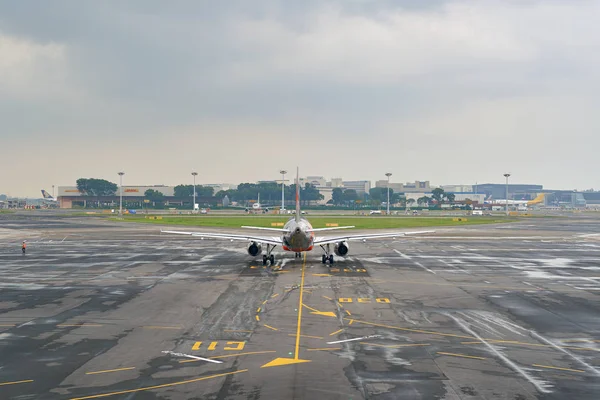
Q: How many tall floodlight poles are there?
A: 5